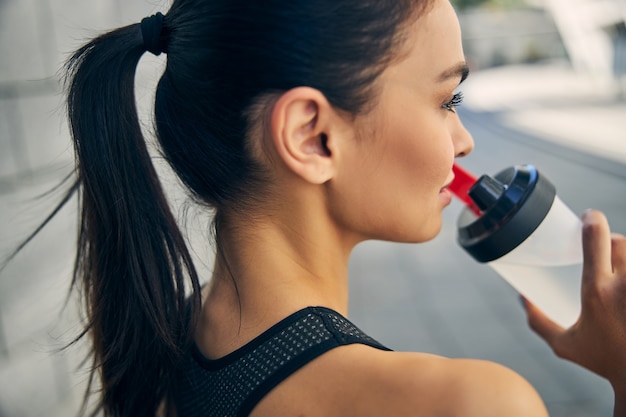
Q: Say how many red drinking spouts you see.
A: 1